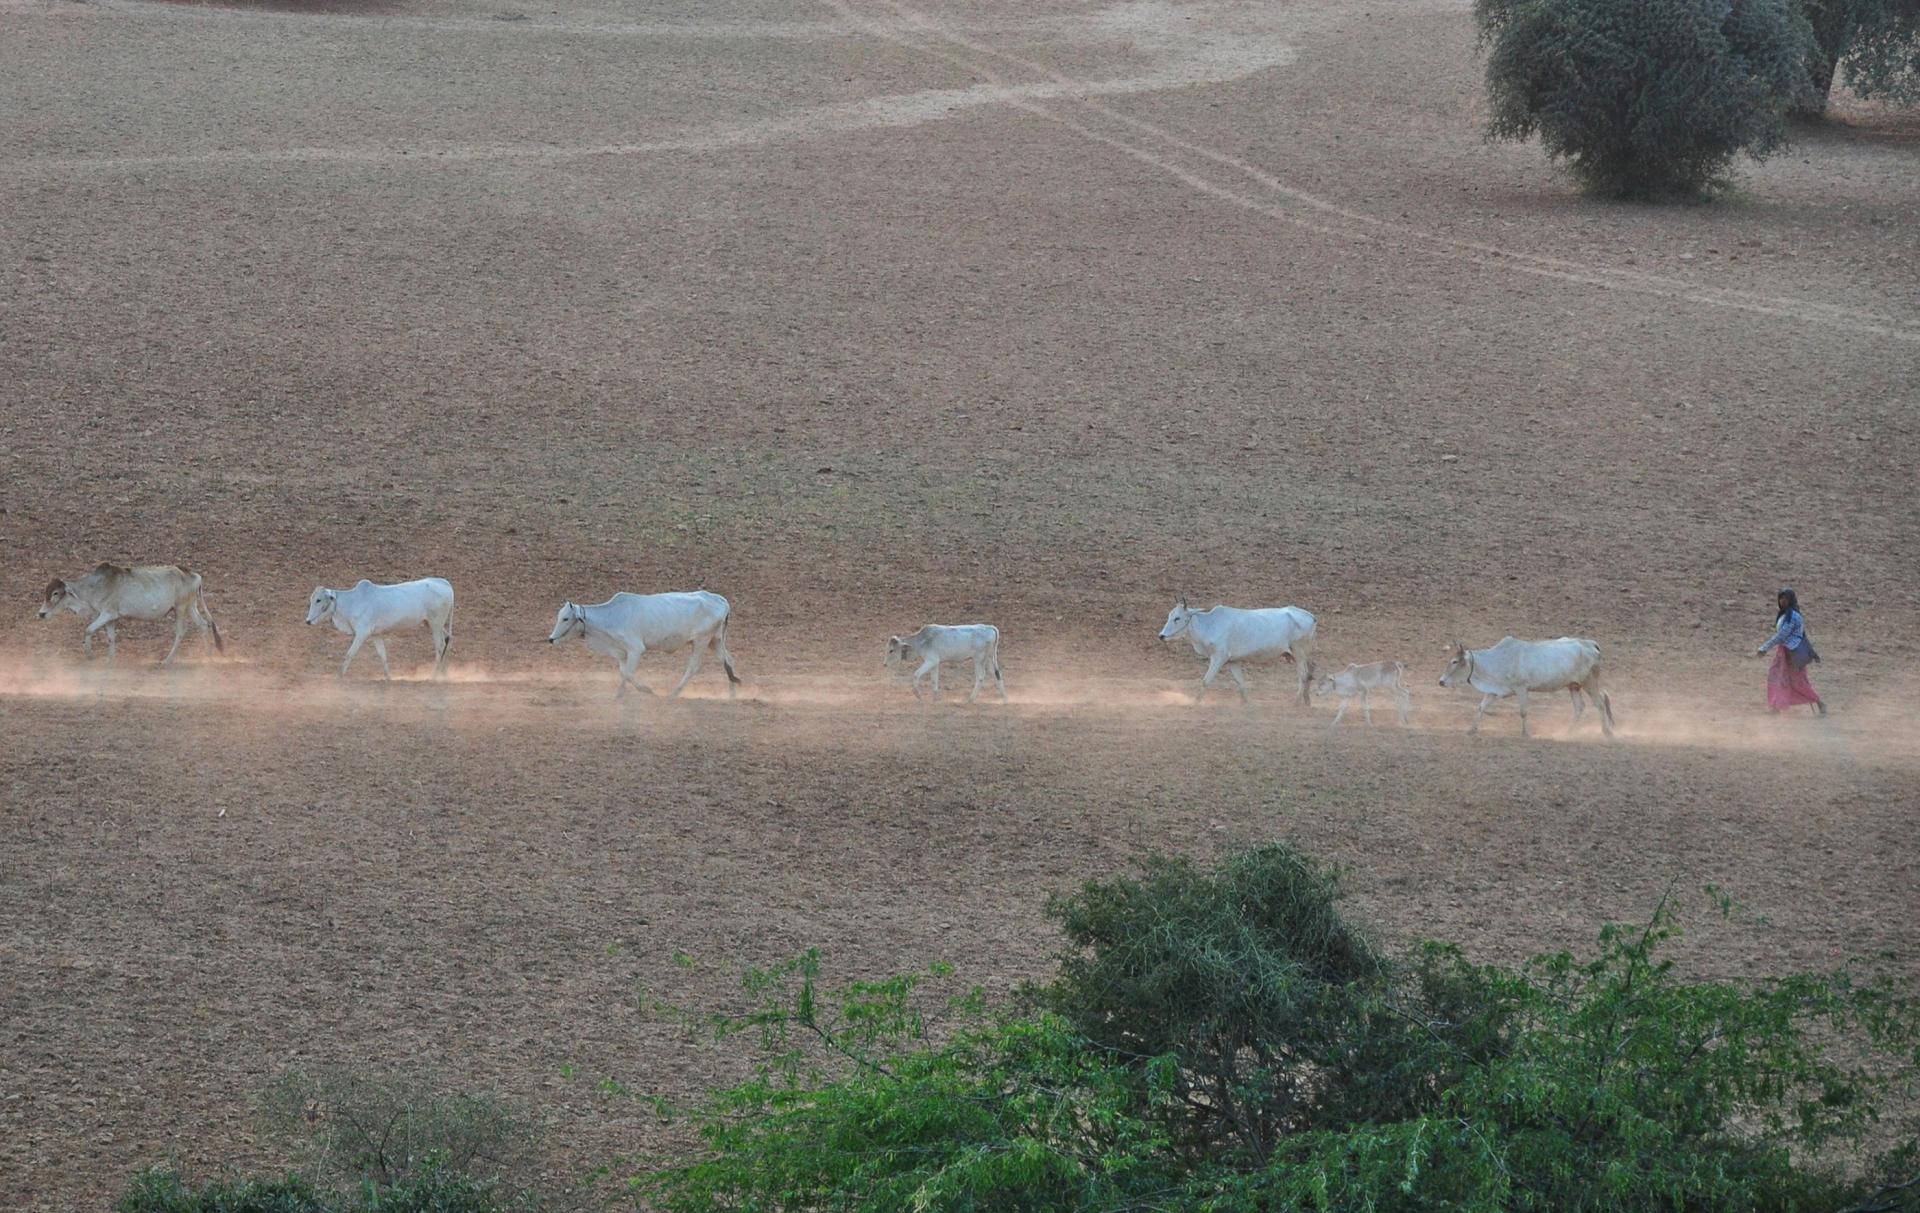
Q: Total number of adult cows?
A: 5